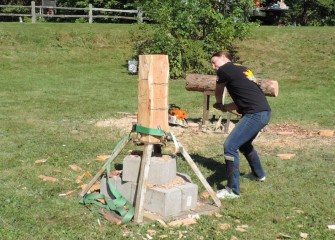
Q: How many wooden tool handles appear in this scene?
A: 1